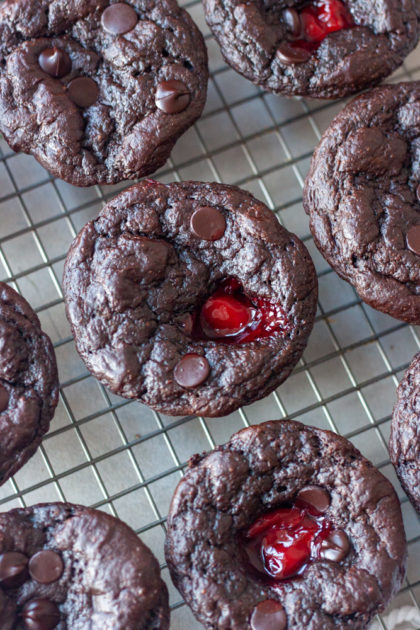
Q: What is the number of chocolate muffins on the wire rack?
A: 8